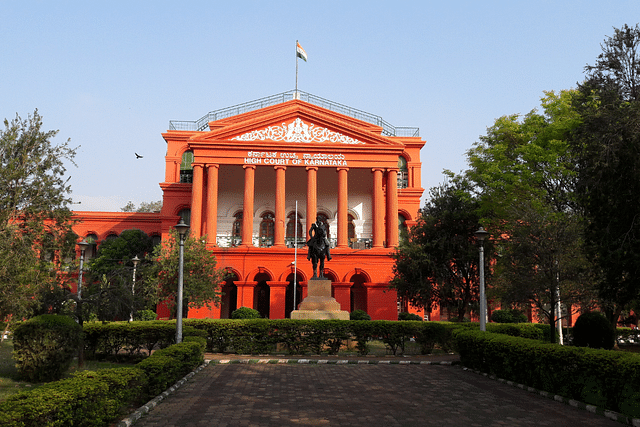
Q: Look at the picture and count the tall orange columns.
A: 8